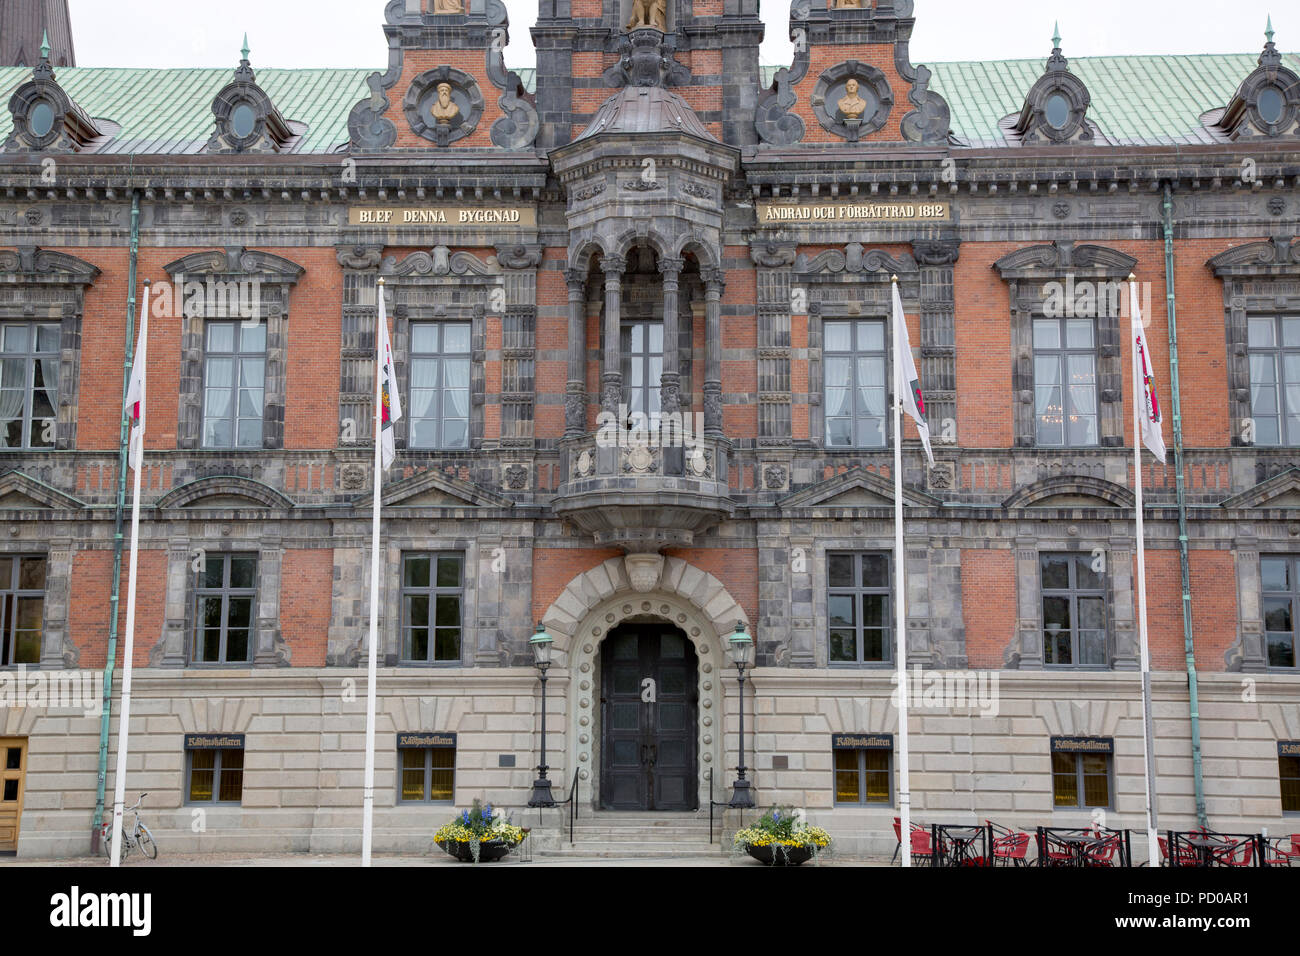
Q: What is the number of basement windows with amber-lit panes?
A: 5